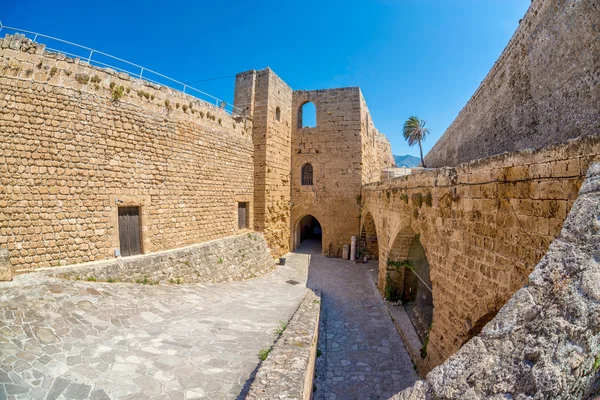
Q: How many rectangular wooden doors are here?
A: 2